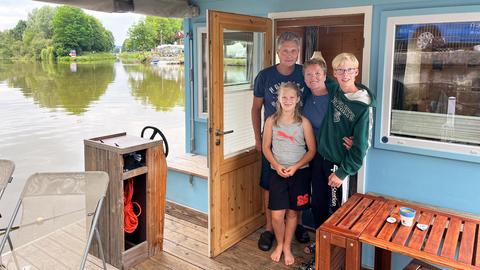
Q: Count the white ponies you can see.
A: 0